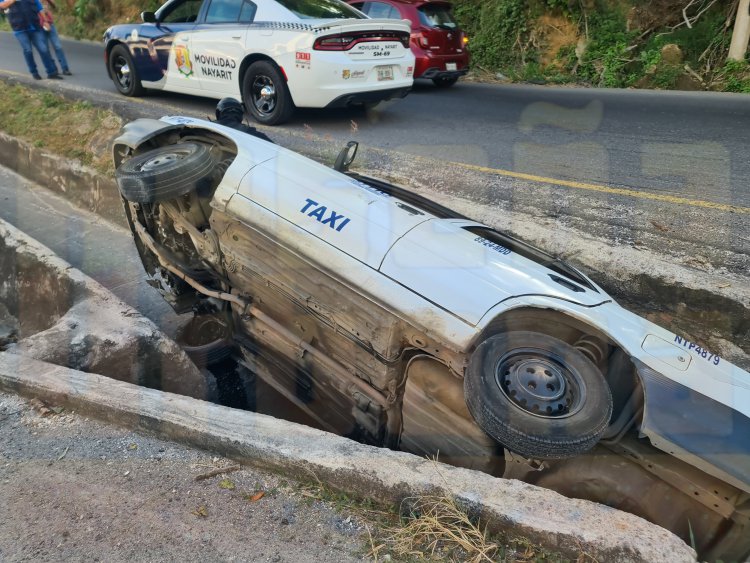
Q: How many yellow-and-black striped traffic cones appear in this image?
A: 0